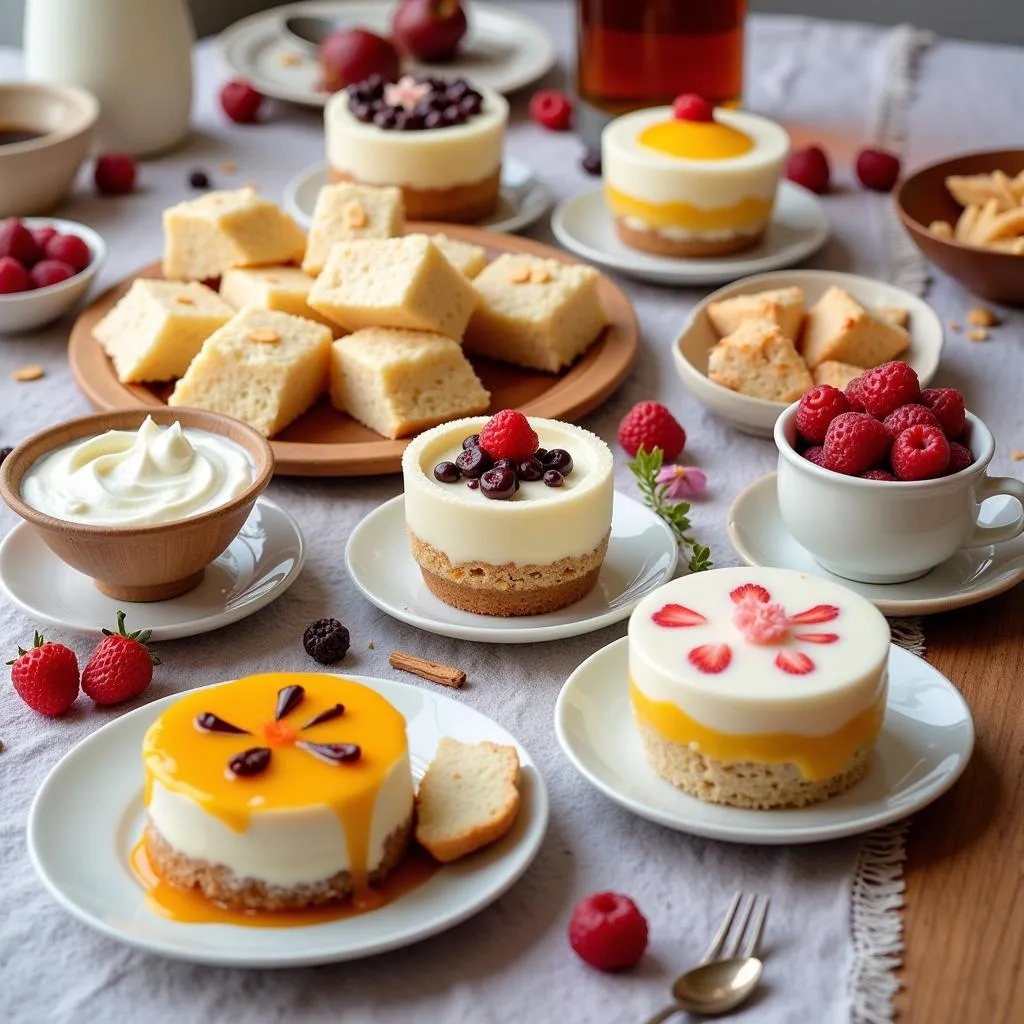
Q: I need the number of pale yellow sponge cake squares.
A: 9